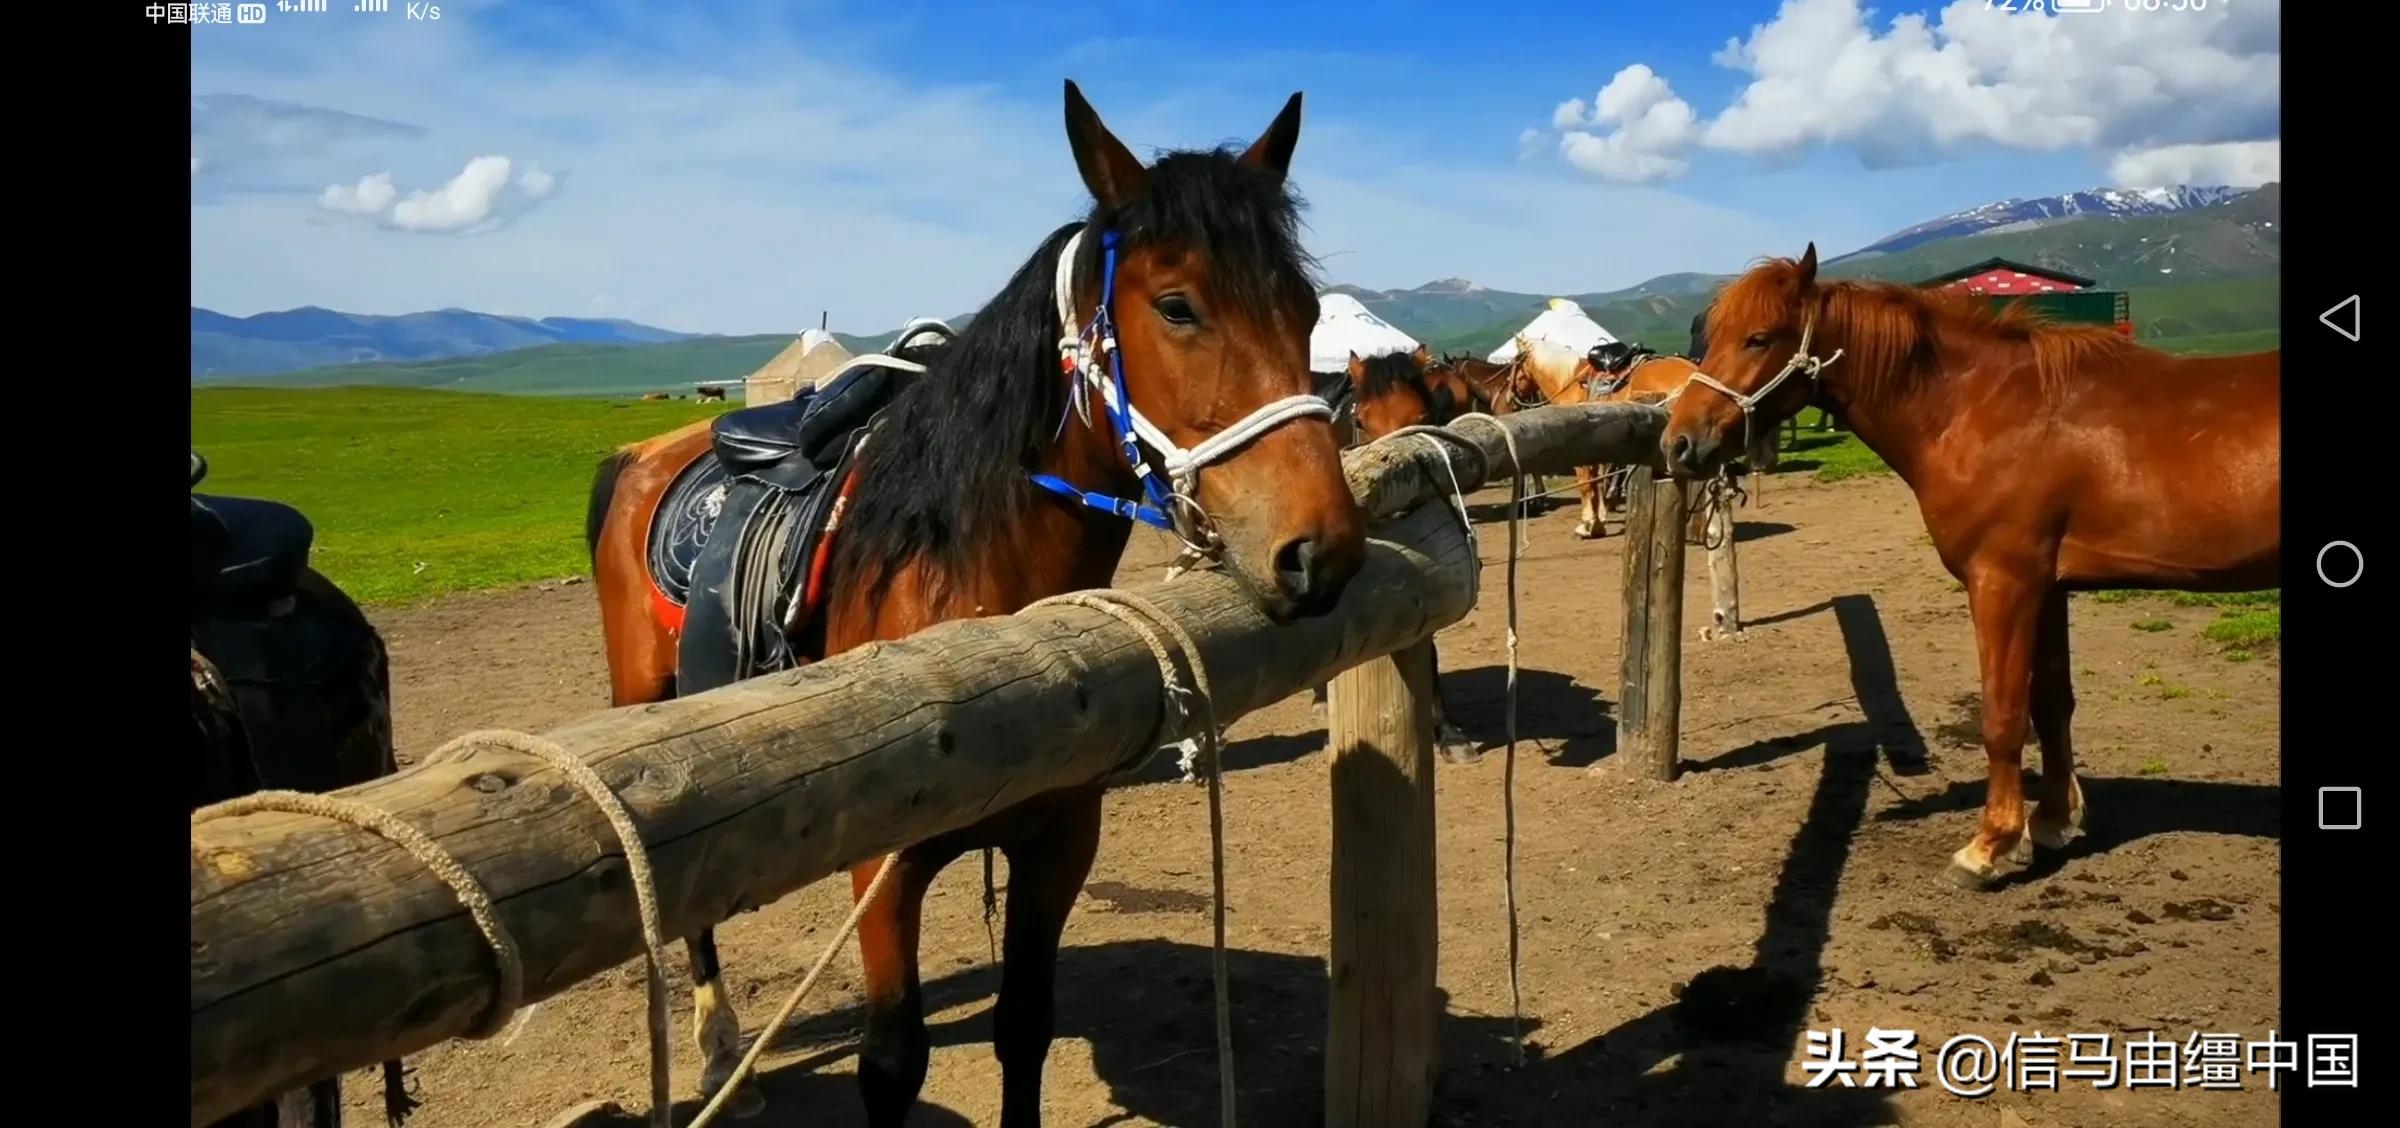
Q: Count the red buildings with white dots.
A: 1